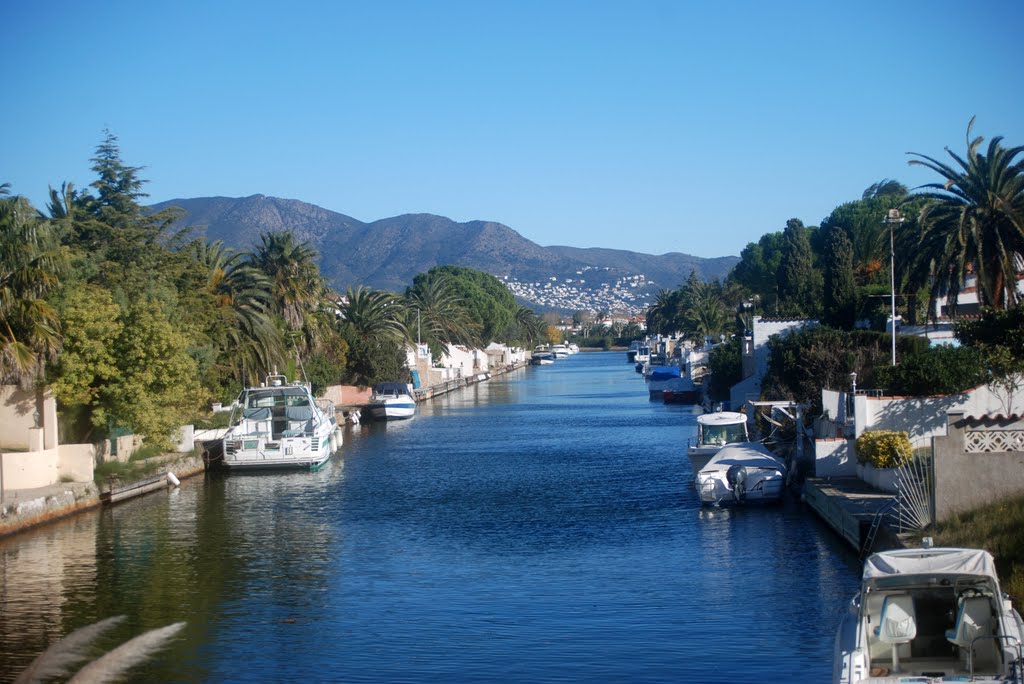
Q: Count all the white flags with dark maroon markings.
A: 0